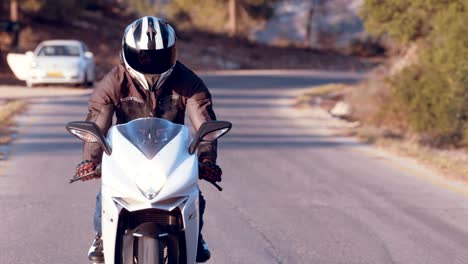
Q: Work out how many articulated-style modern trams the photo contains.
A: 0